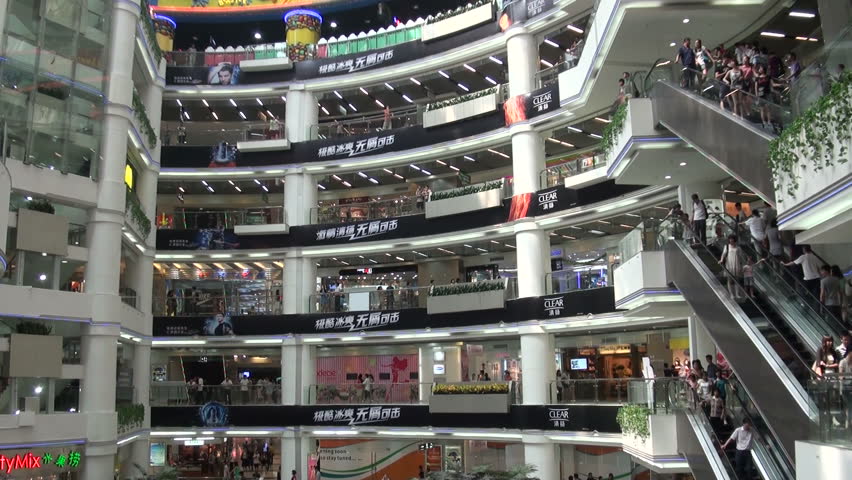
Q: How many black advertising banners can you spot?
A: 5